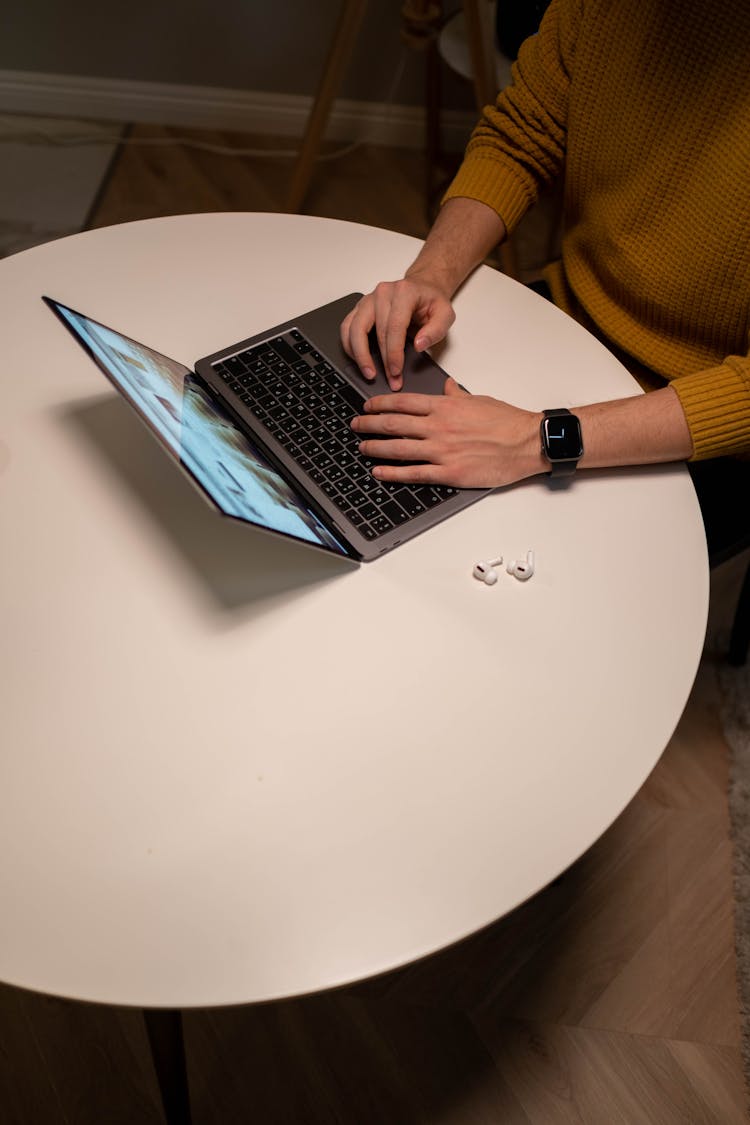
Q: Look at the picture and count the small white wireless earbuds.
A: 2